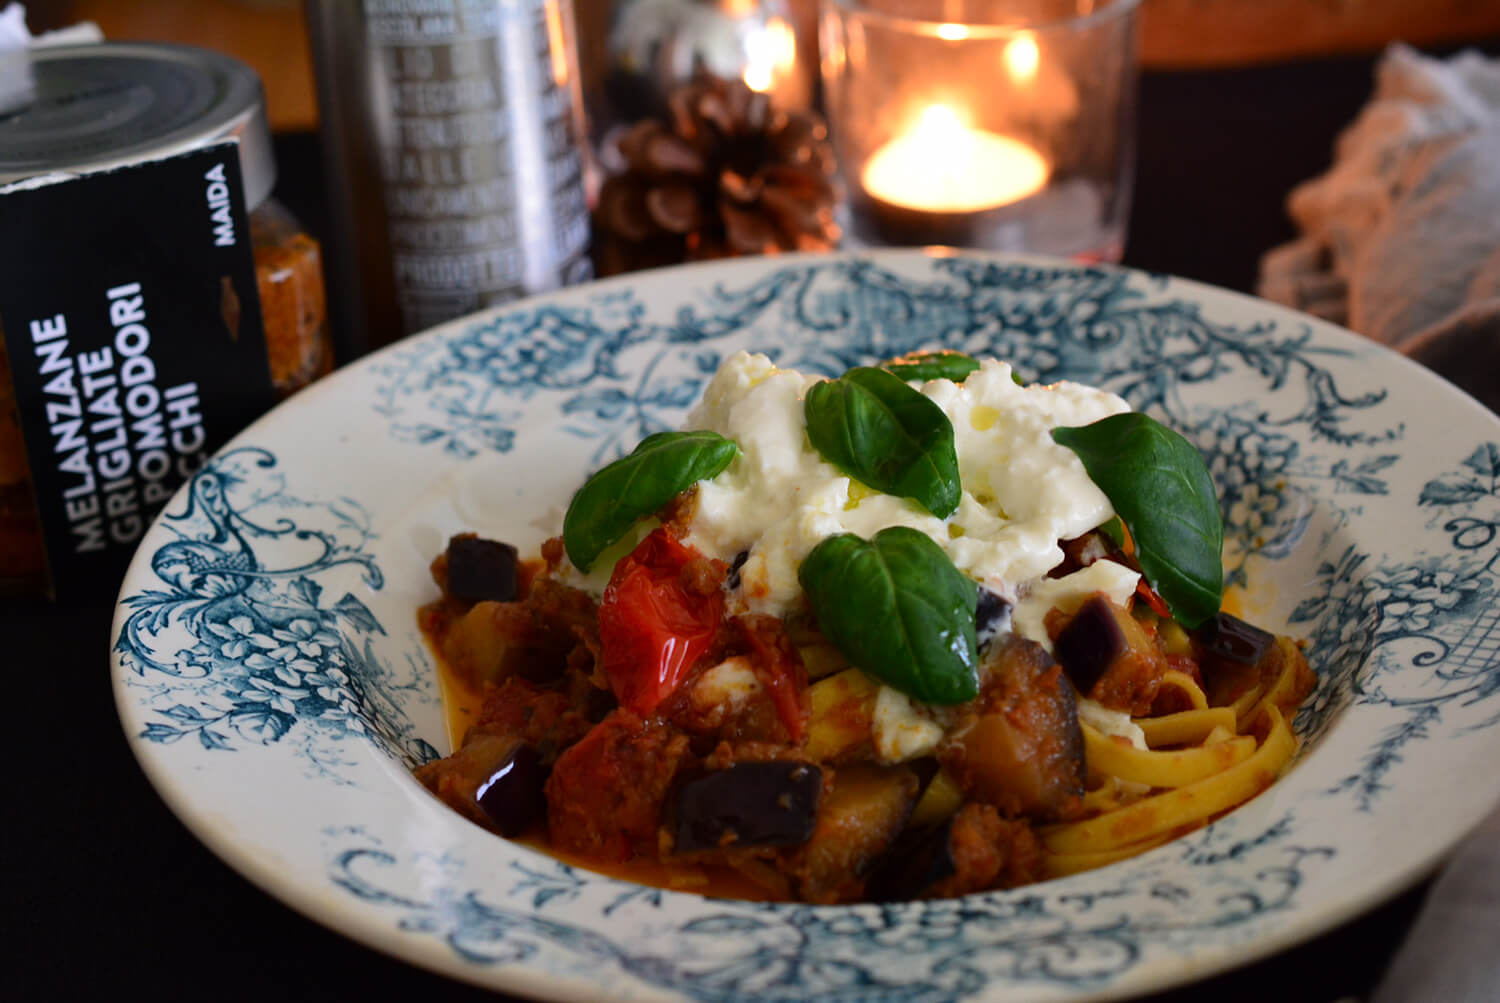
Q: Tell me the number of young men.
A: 0